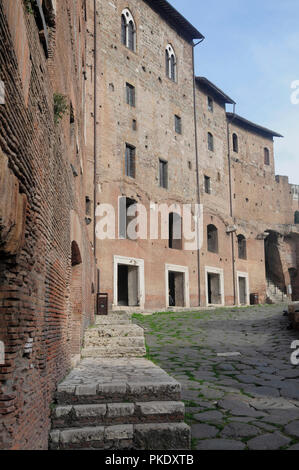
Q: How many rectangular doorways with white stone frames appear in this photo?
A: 4